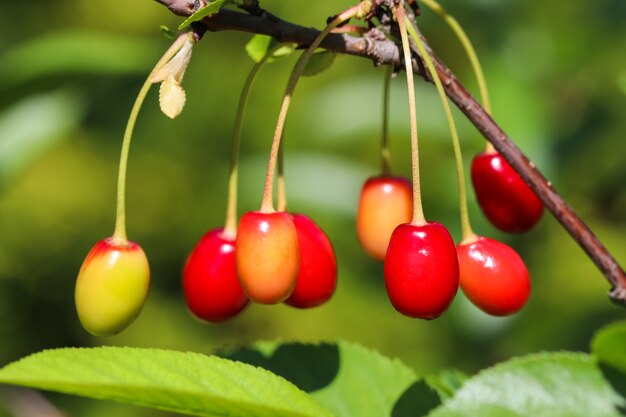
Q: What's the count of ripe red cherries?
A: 5